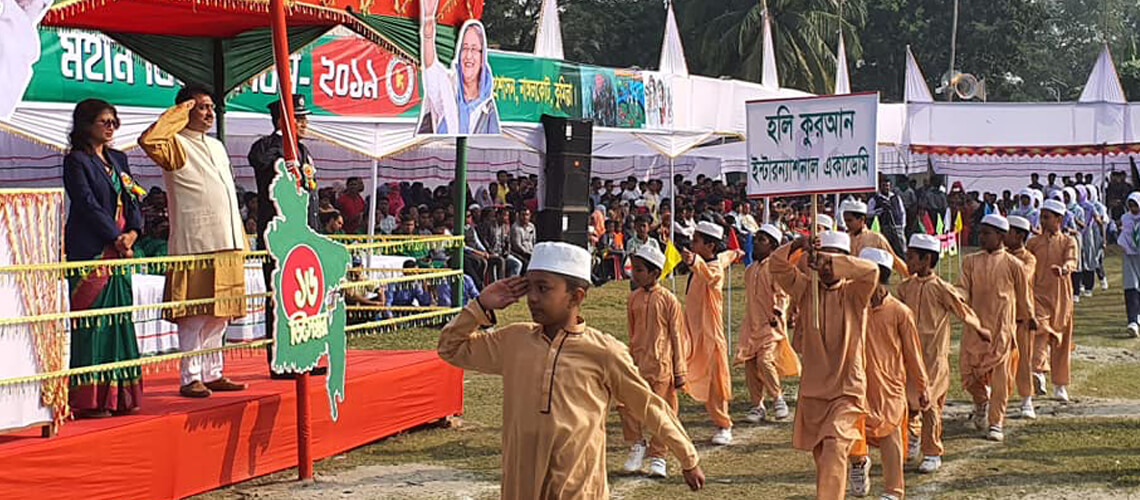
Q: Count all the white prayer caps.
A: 12